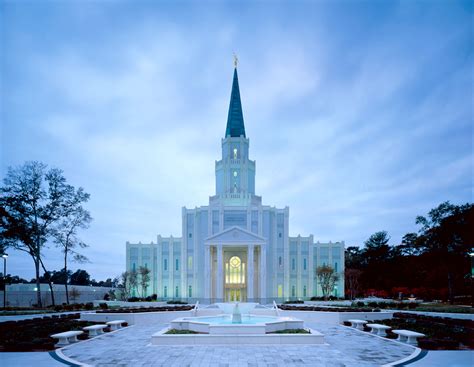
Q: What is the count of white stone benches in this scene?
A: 6